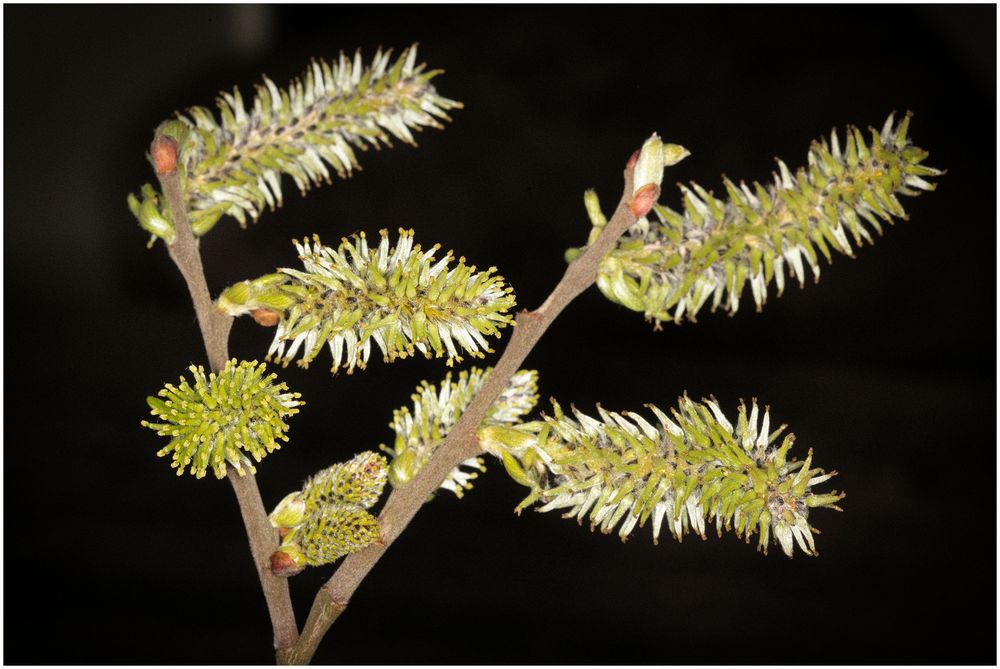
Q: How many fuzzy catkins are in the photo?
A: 8